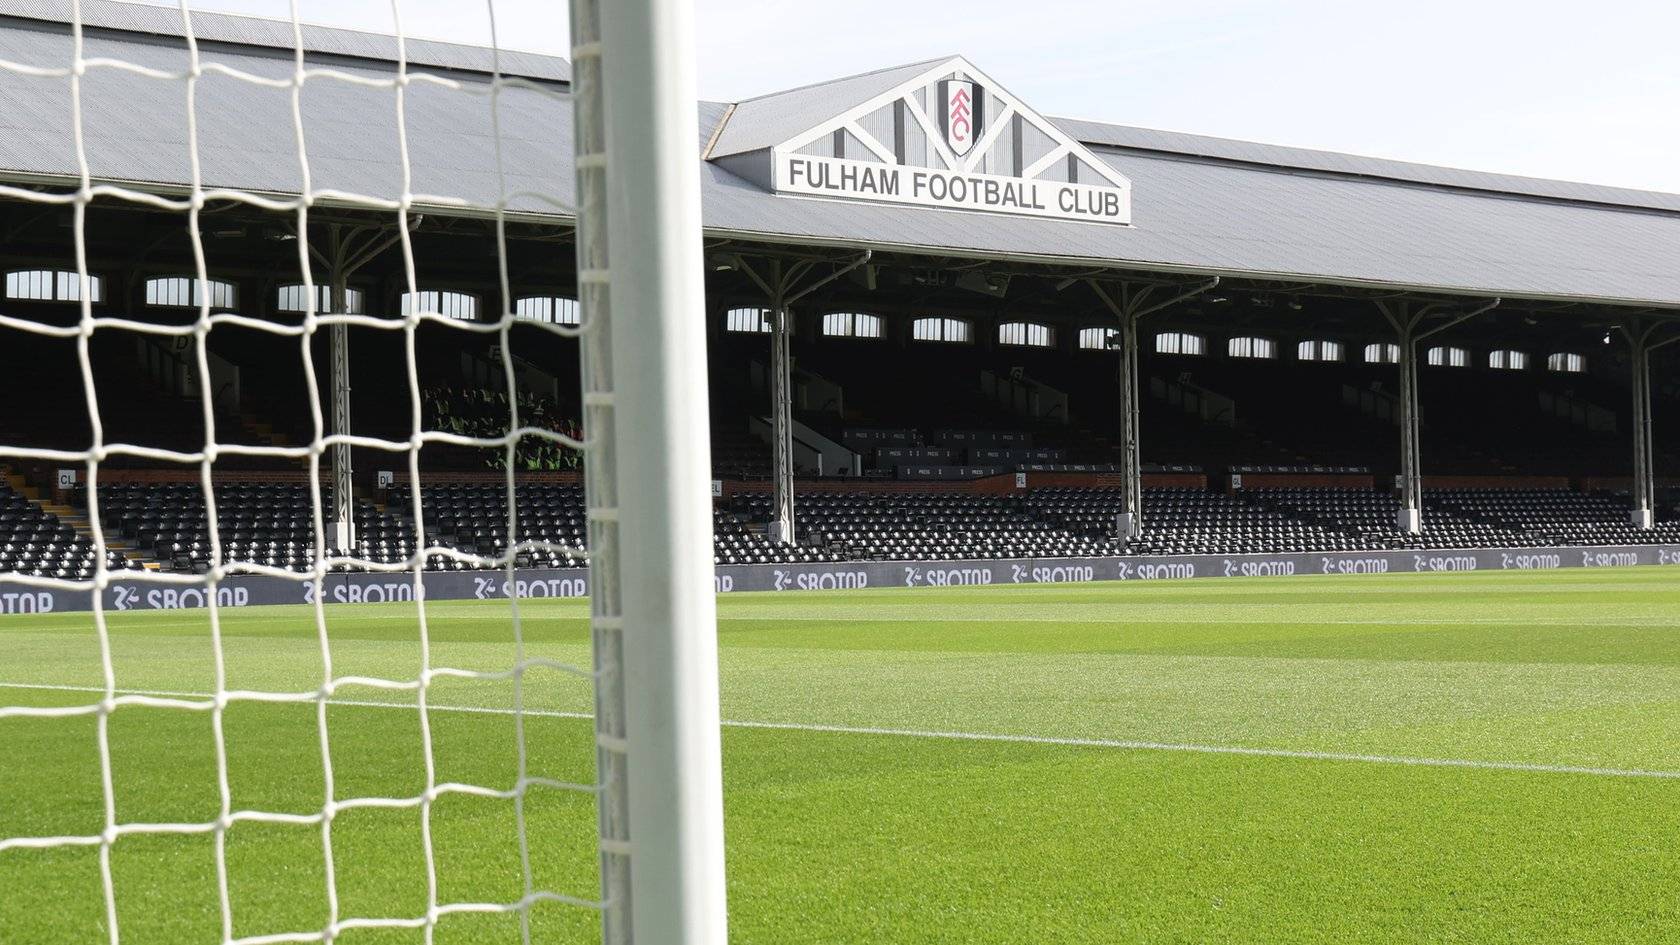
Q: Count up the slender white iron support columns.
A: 5